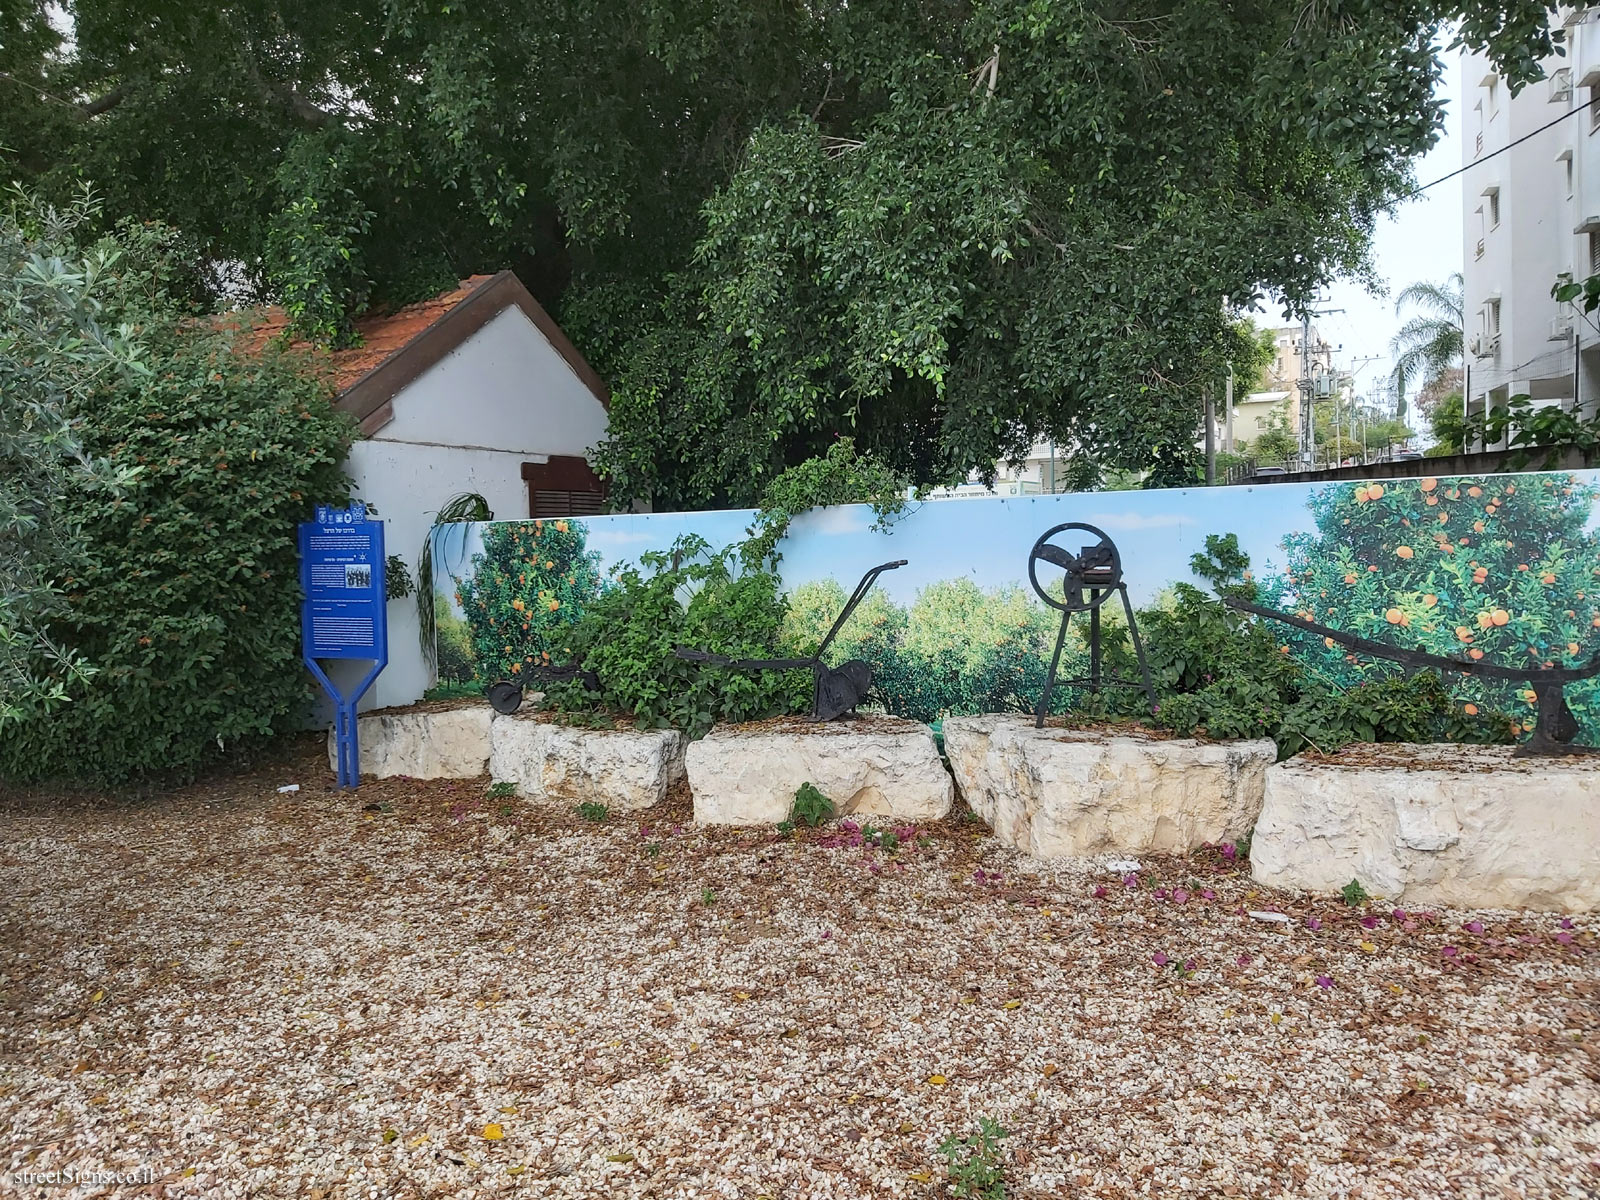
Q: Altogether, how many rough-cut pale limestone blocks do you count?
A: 5